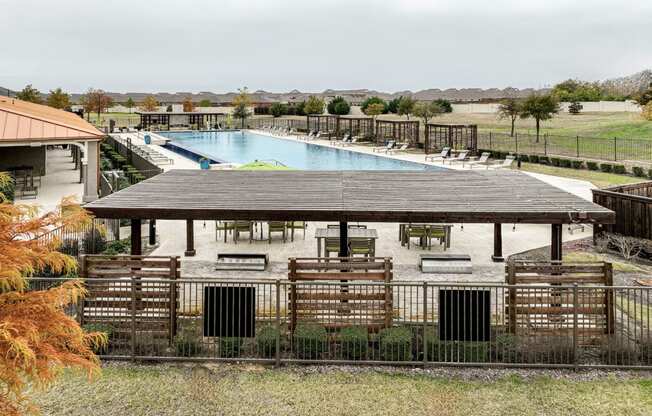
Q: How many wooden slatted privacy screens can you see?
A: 3